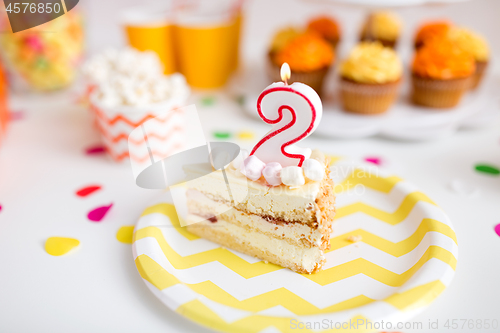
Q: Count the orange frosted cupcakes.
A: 4